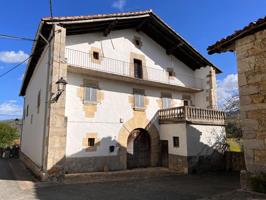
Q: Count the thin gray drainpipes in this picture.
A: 1